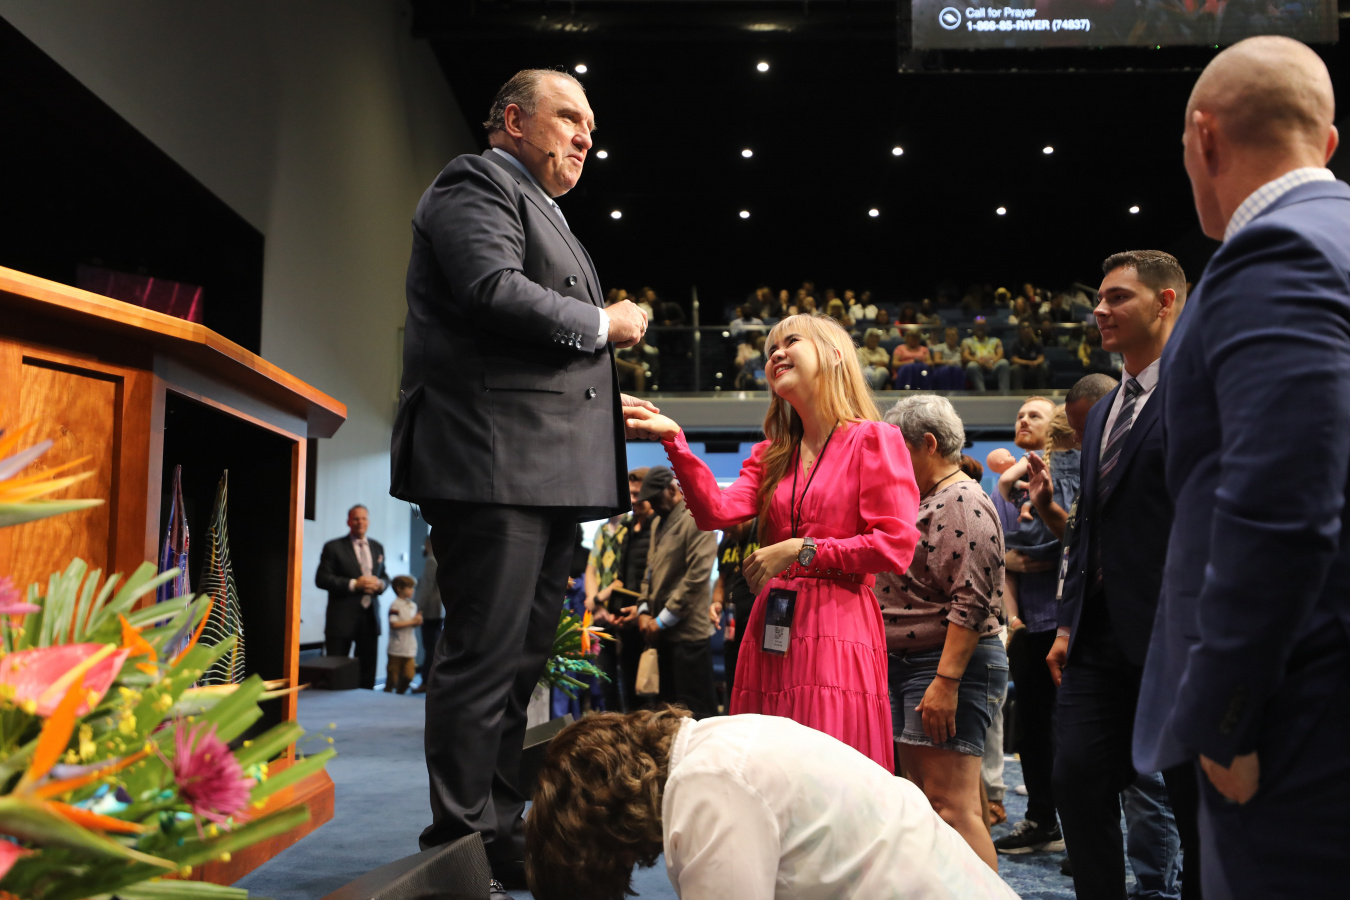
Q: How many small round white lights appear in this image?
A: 11